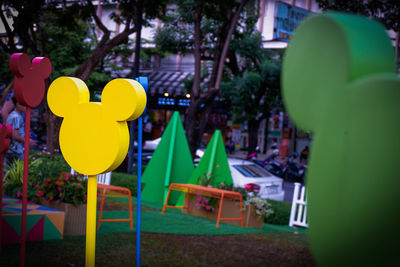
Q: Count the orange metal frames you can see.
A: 2